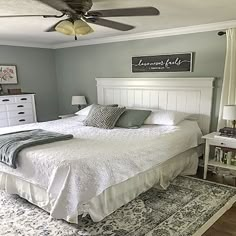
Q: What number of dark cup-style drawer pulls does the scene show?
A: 5